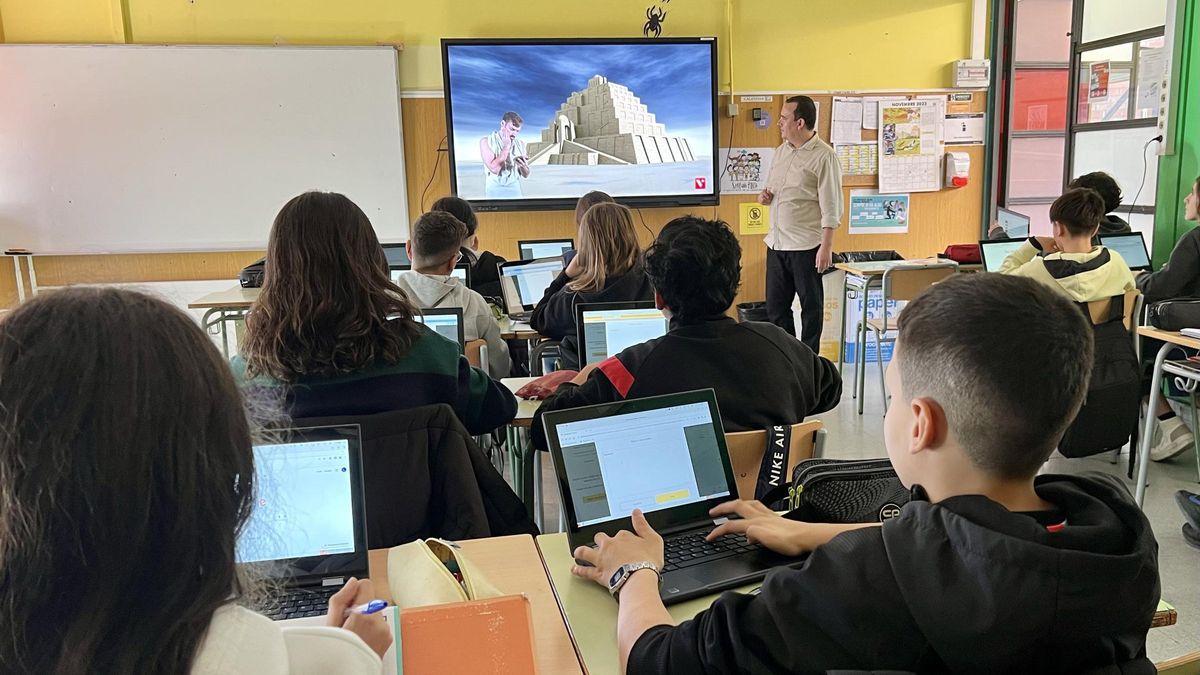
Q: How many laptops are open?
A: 11